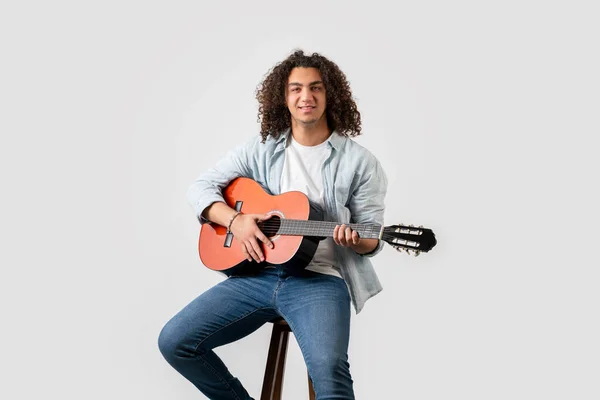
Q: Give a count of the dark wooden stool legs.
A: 2